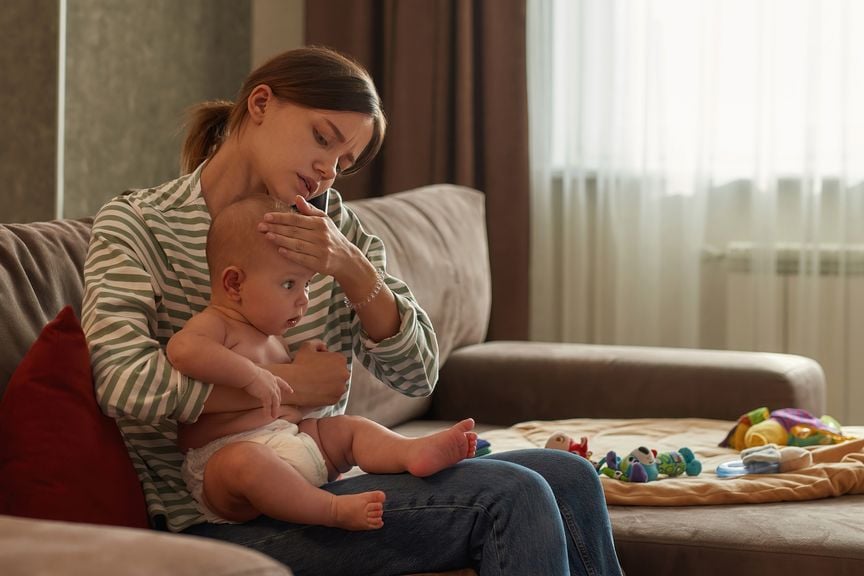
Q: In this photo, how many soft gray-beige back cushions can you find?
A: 2